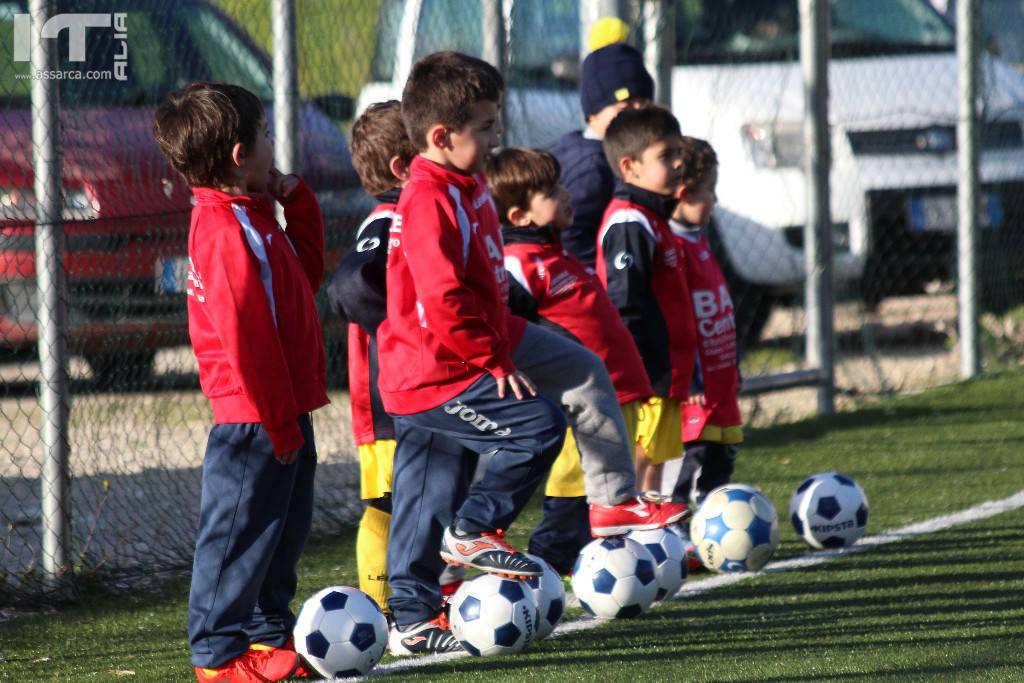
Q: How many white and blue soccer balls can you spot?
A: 7